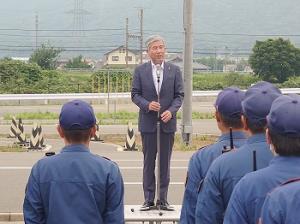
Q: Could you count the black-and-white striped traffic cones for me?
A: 6